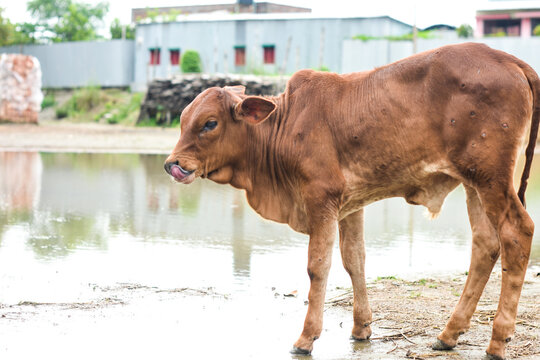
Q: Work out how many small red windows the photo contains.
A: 4